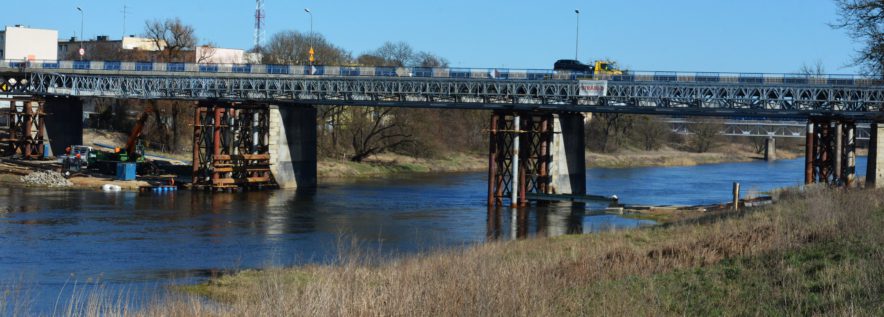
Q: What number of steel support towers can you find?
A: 4